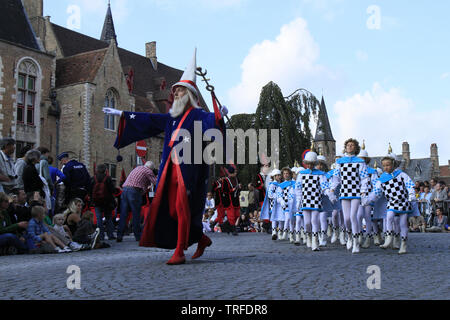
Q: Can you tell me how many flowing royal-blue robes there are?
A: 1